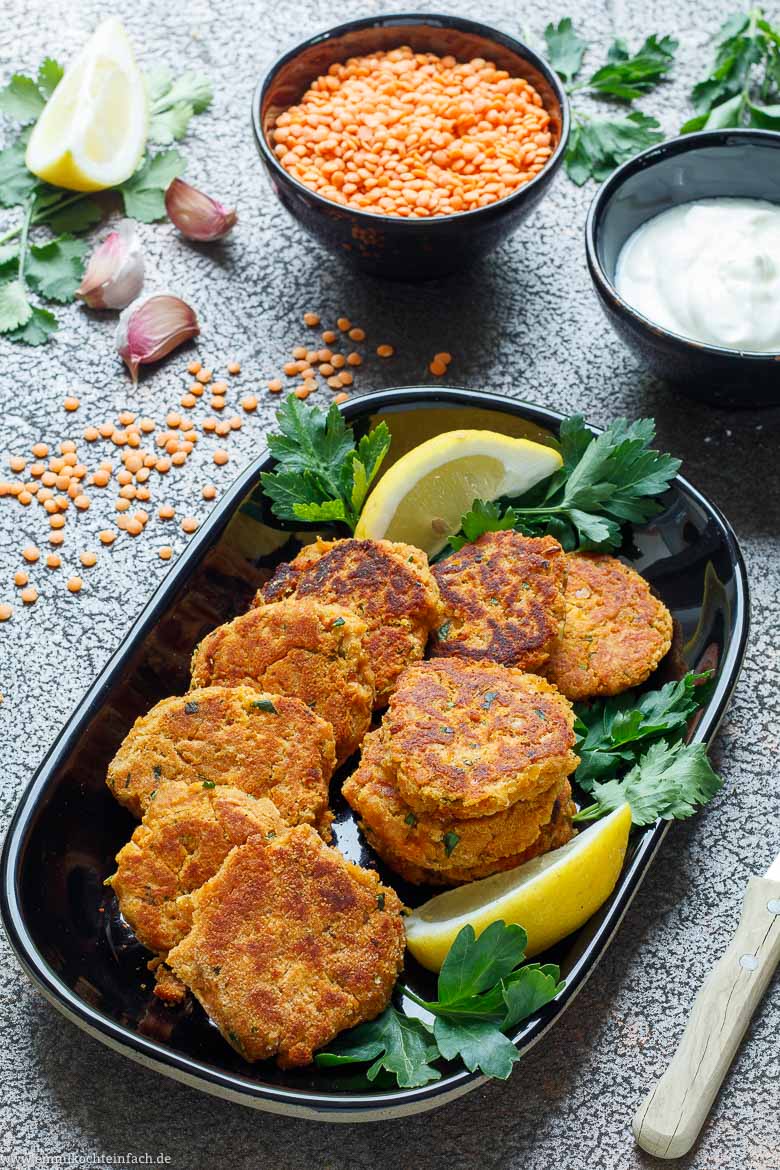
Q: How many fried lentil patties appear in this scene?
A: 10